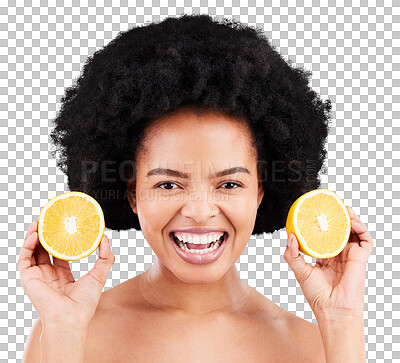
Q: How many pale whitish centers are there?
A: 2